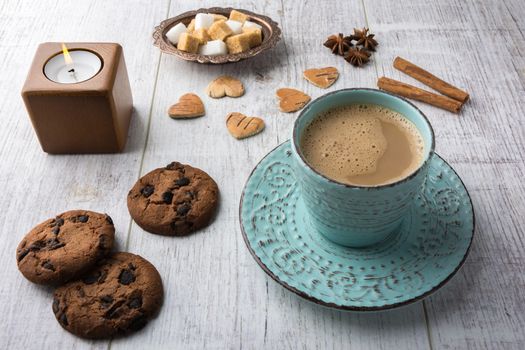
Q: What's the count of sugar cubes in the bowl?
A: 13